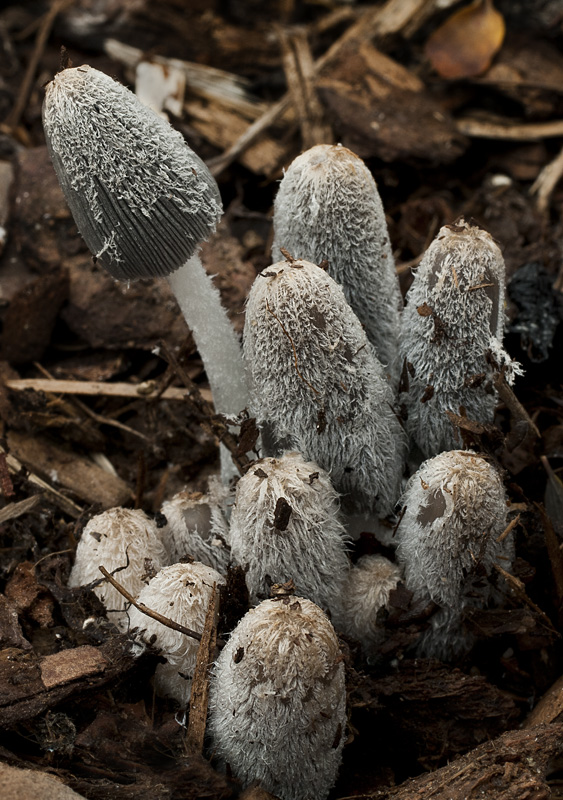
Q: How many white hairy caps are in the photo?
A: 11